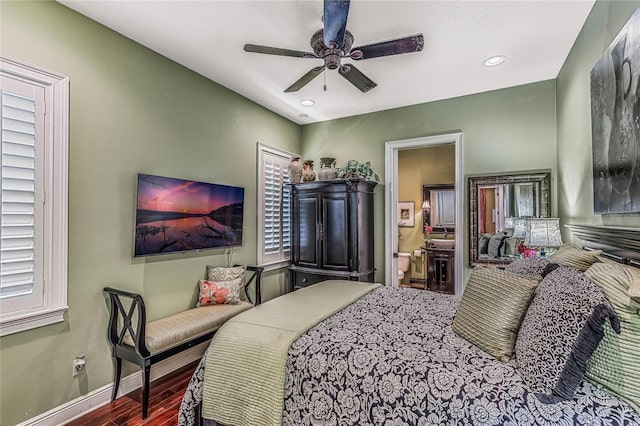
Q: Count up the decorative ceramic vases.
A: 3